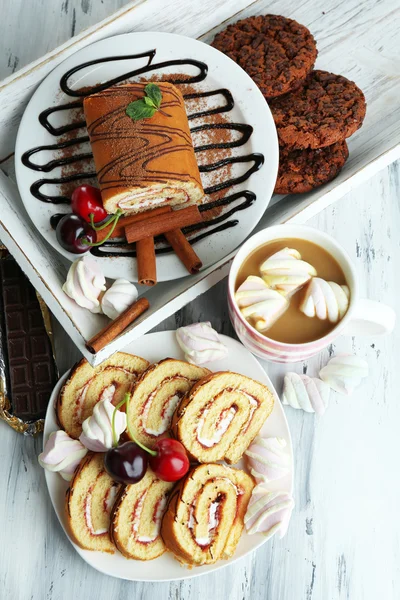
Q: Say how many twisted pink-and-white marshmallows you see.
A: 12